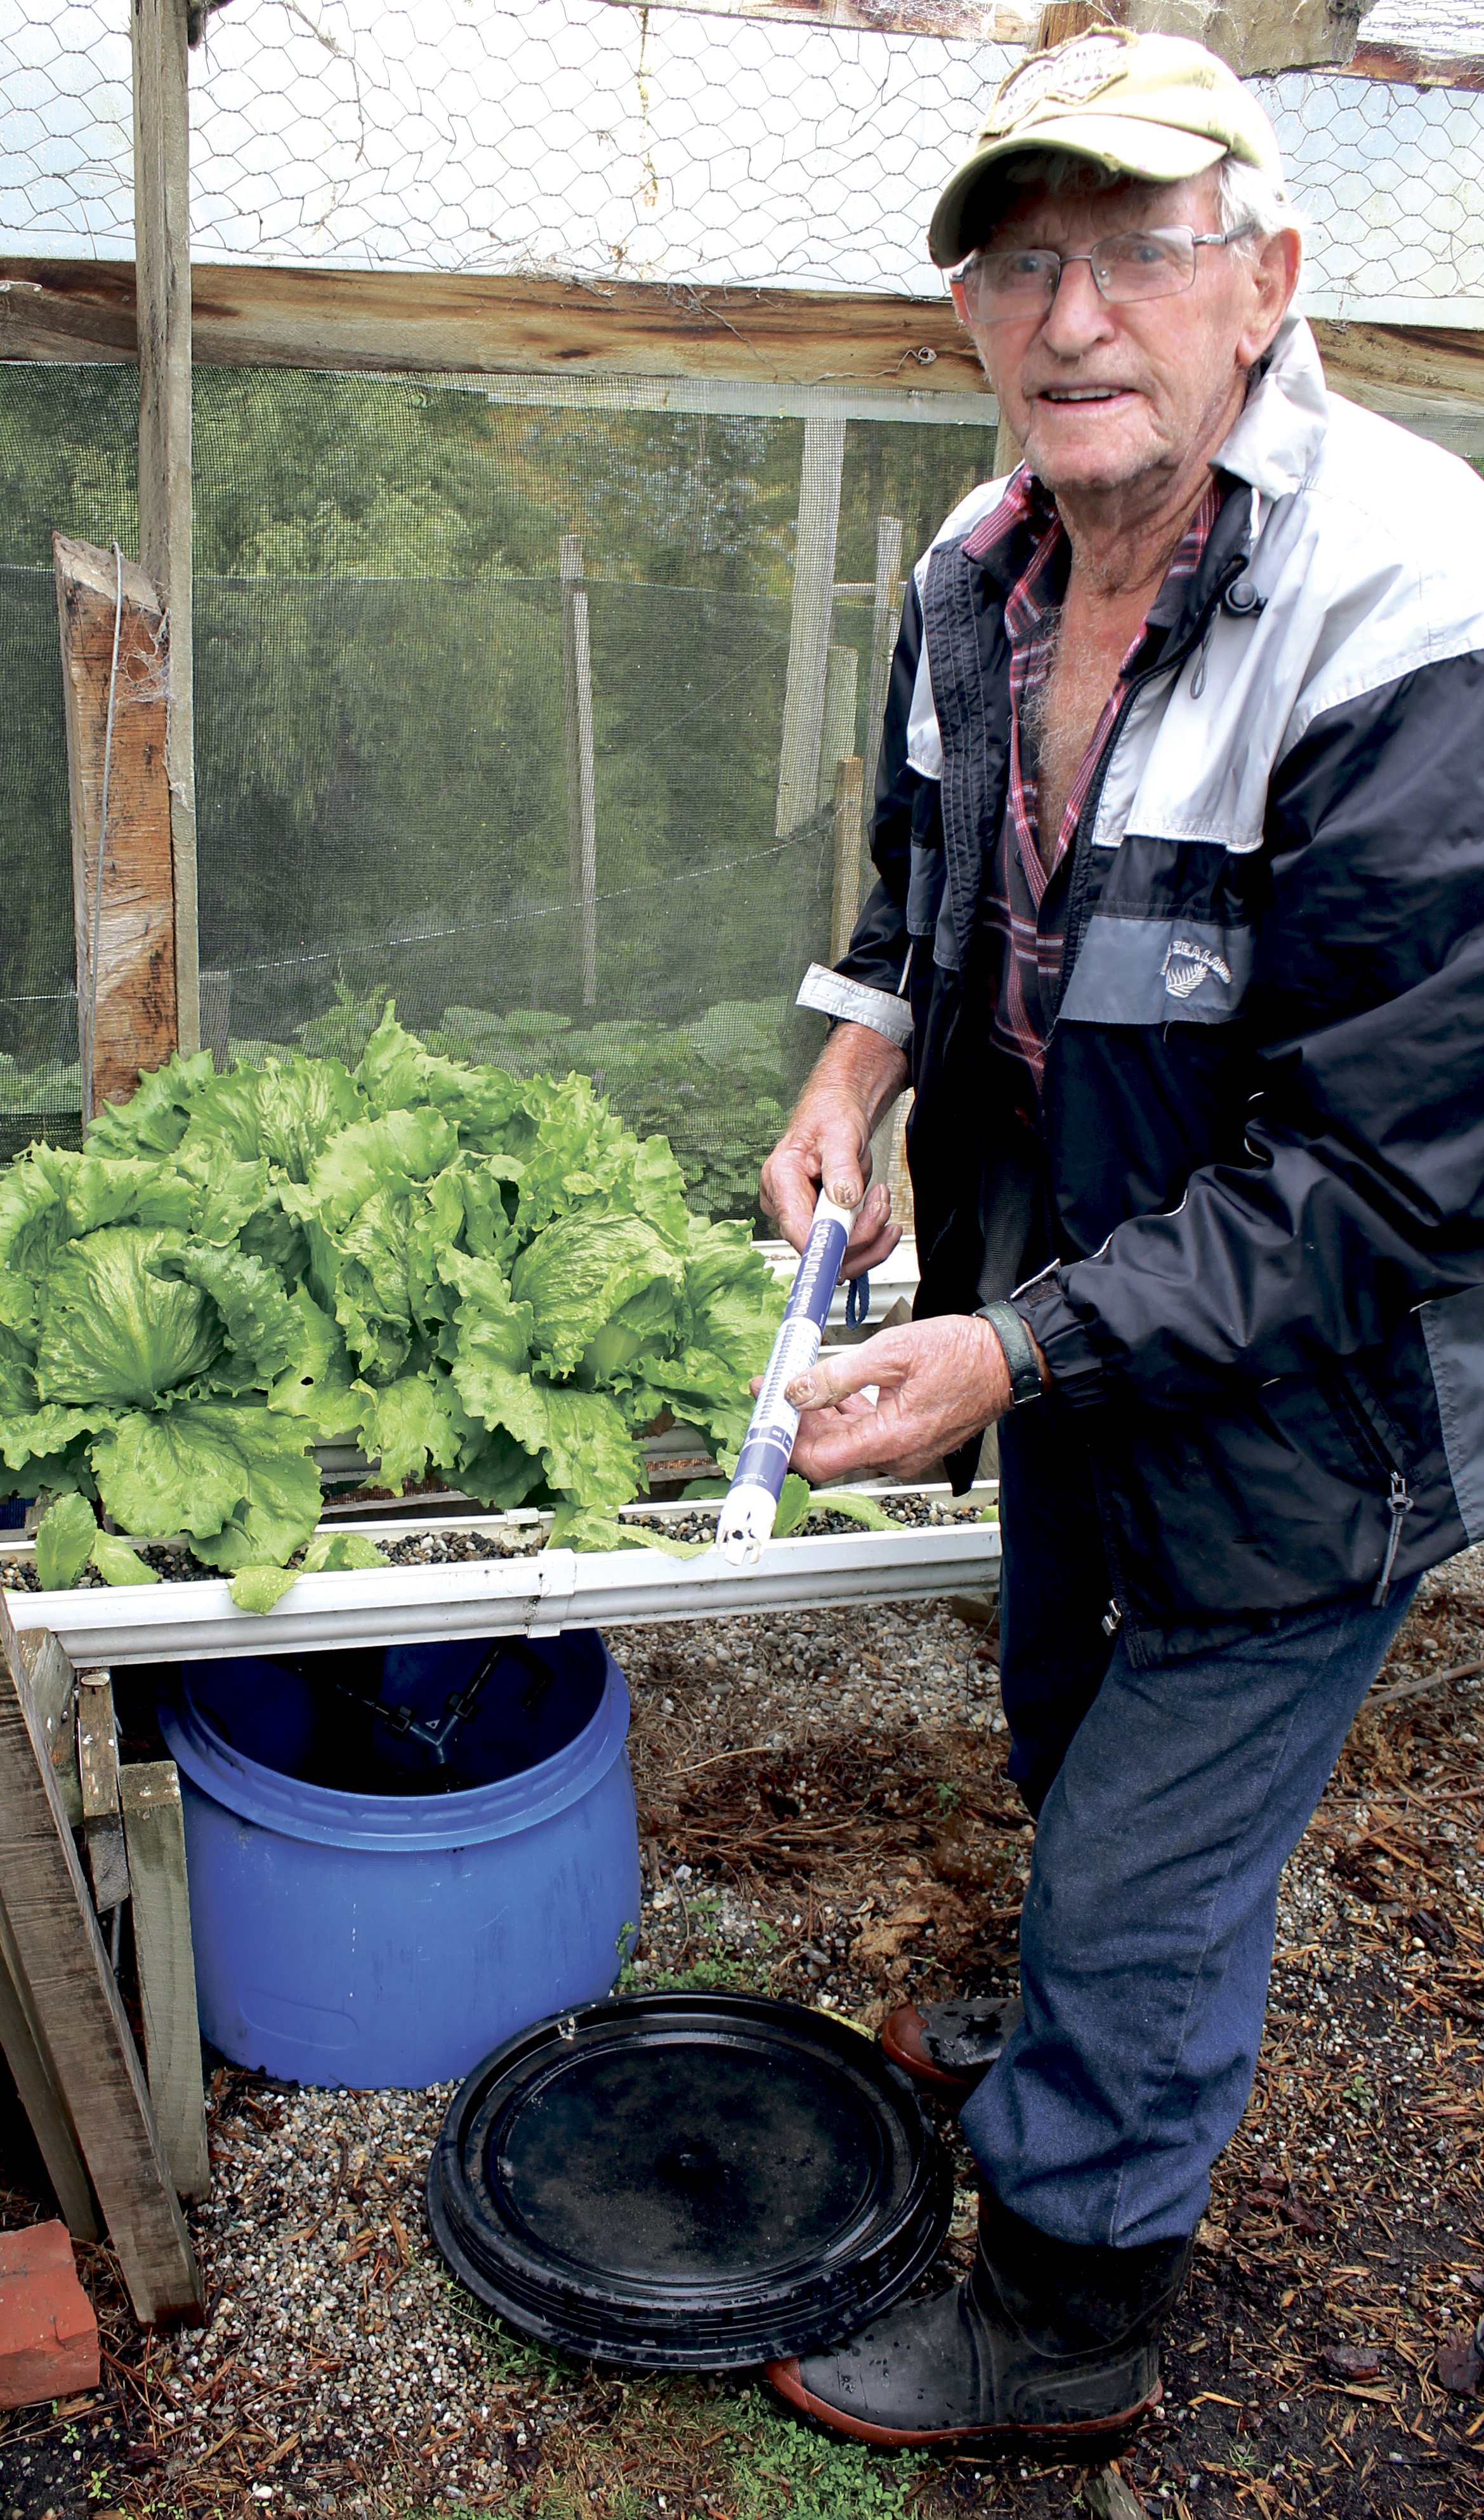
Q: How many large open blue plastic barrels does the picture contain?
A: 1